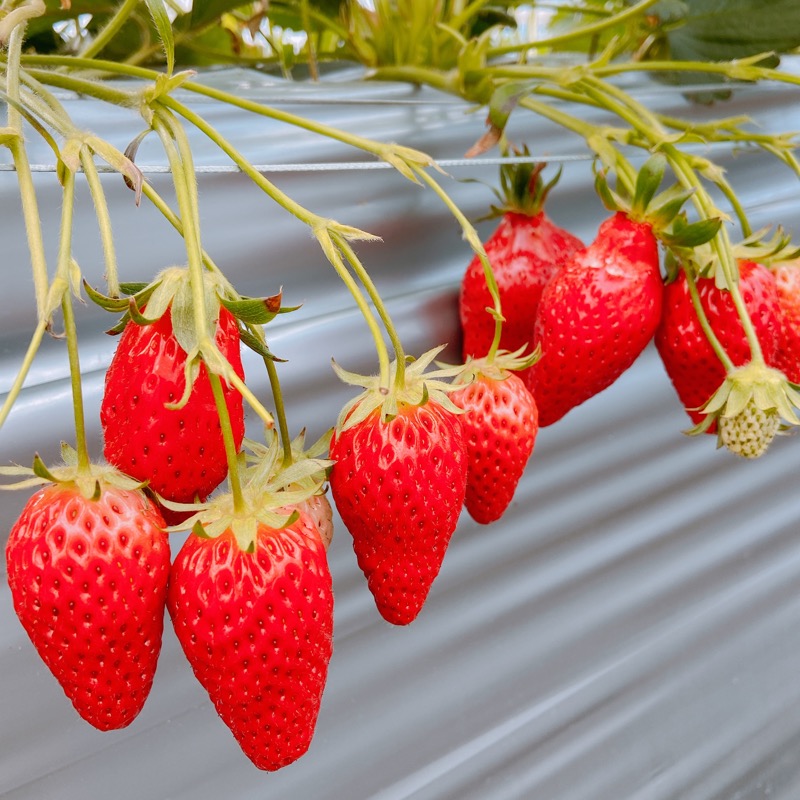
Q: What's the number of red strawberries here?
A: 9